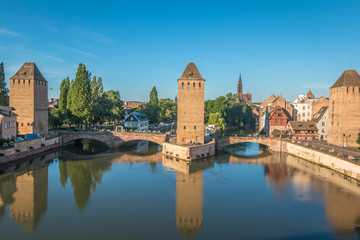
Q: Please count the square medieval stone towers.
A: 3